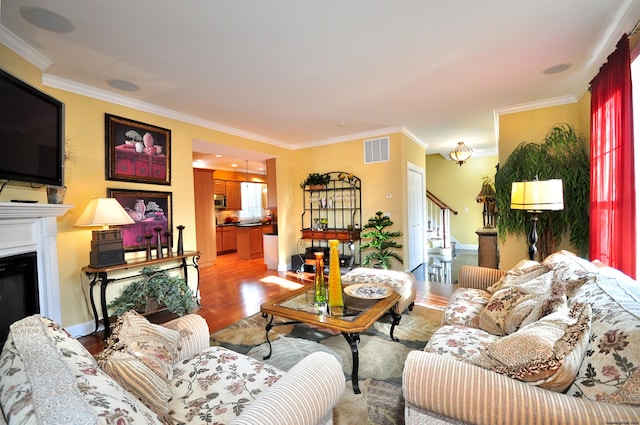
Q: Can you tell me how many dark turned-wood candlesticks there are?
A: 4